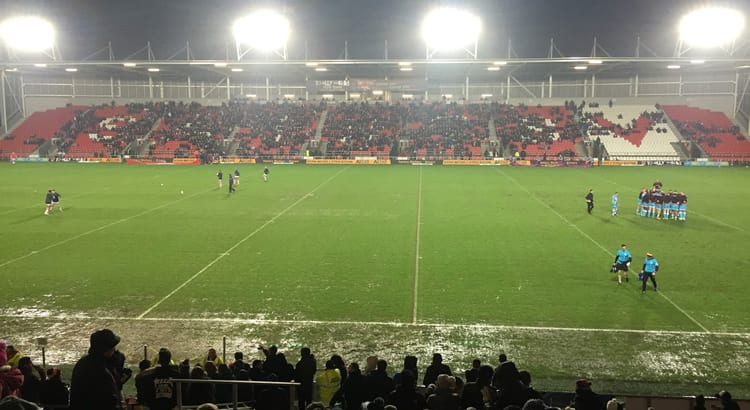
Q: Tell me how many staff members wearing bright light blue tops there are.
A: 2